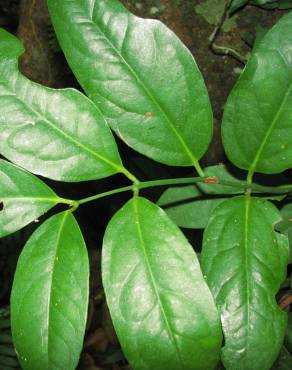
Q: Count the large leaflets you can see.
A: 7